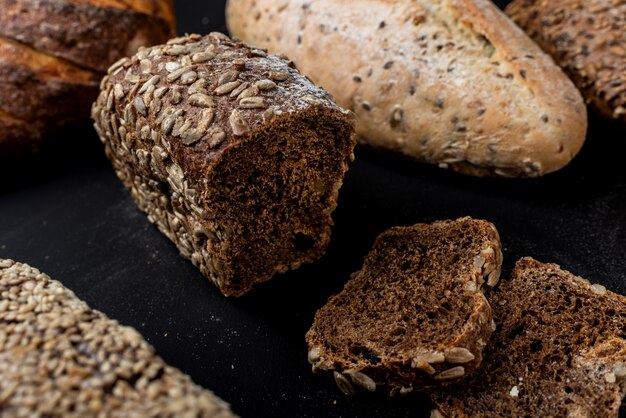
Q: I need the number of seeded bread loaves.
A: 4